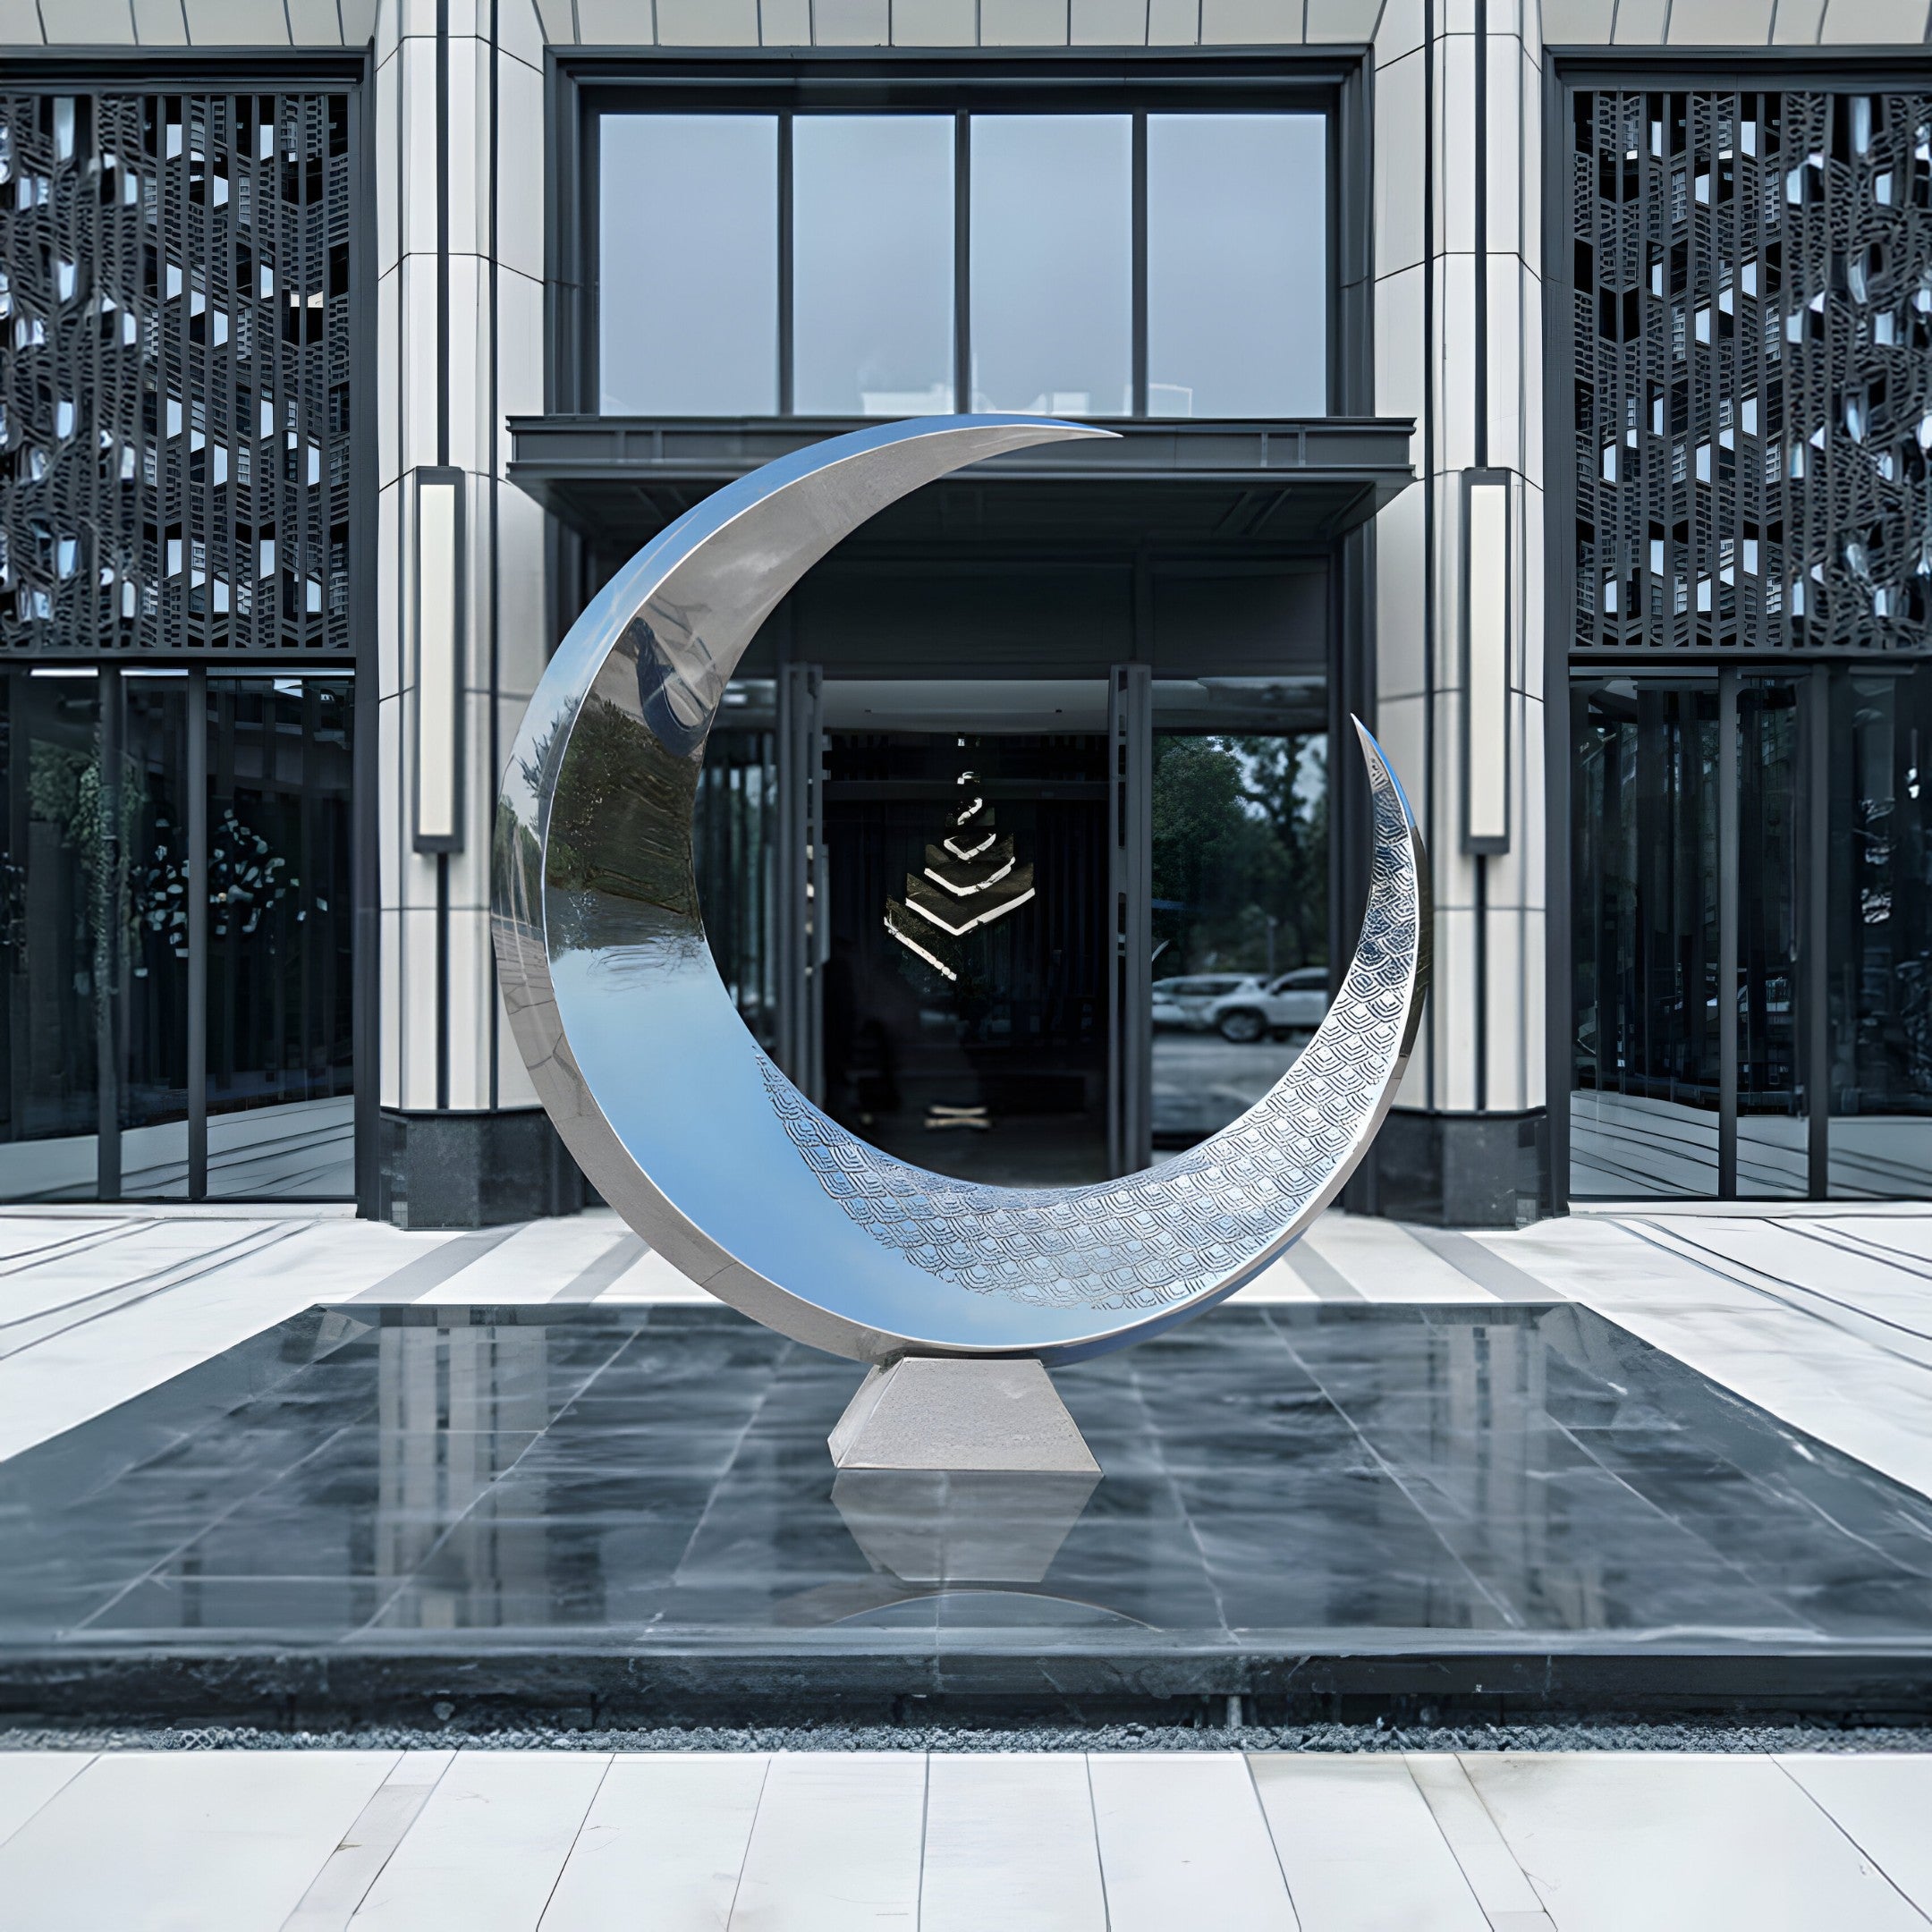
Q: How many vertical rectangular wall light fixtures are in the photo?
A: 2